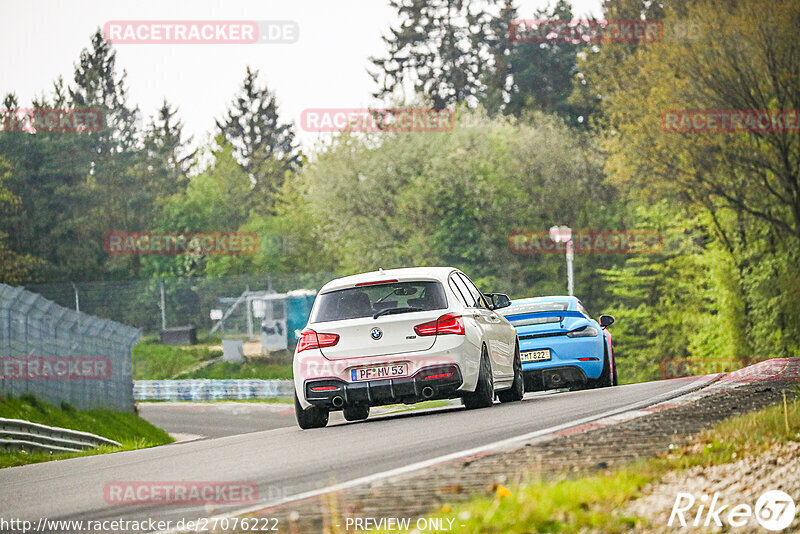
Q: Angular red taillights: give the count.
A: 2